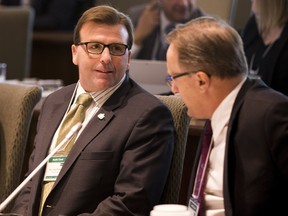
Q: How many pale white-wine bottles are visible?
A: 0